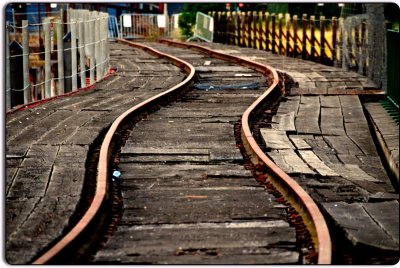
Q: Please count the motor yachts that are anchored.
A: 0